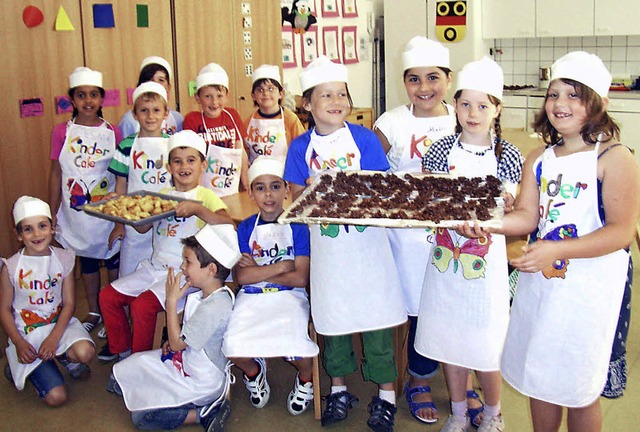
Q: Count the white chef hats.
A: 13